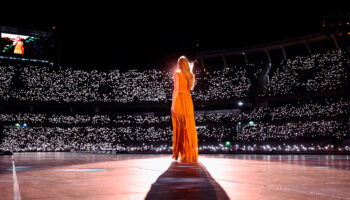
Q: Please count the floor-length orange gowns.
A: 1